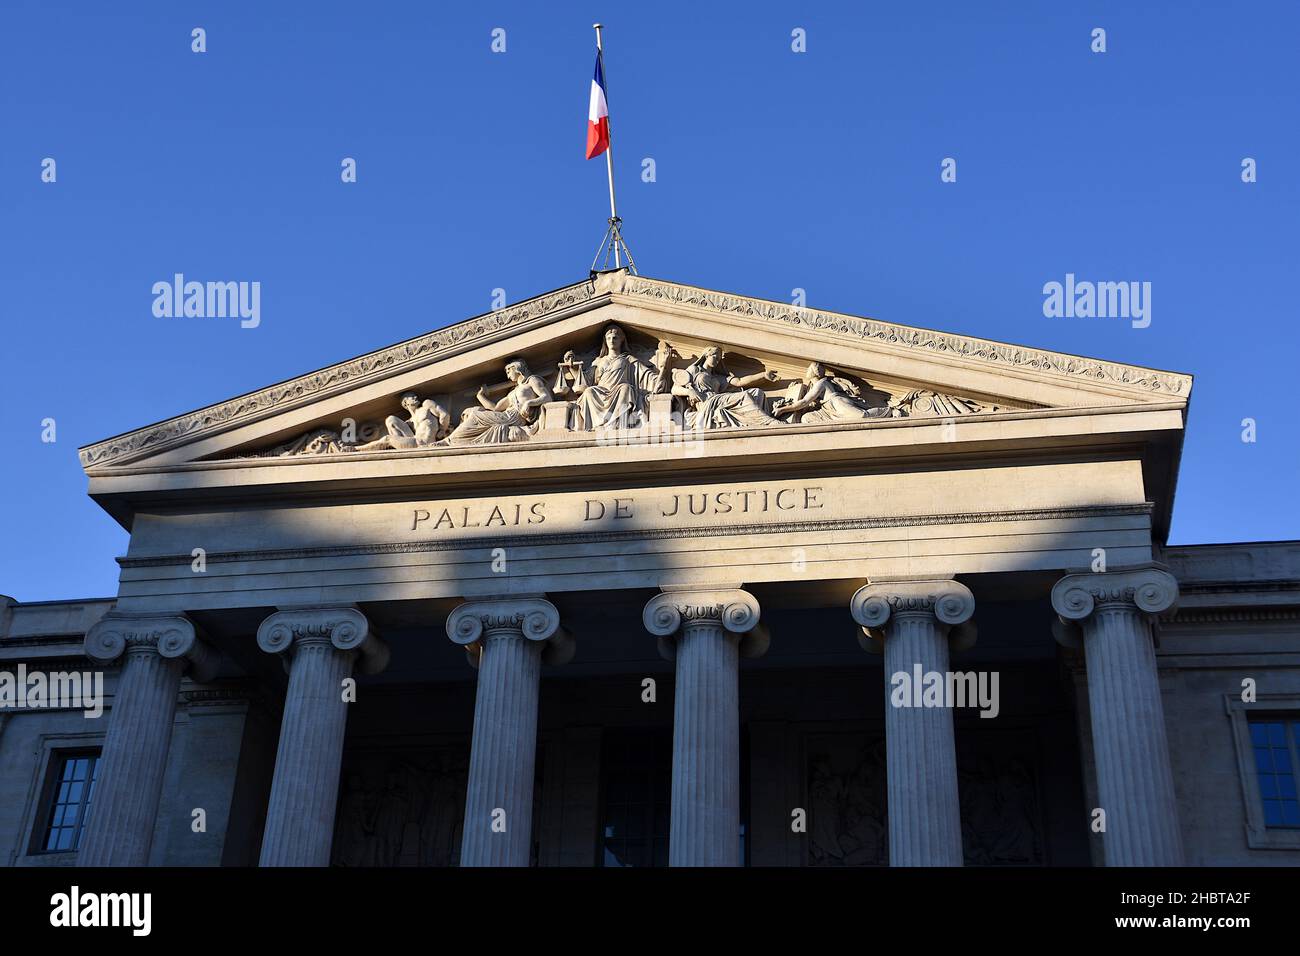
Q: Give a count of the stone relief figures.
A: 5